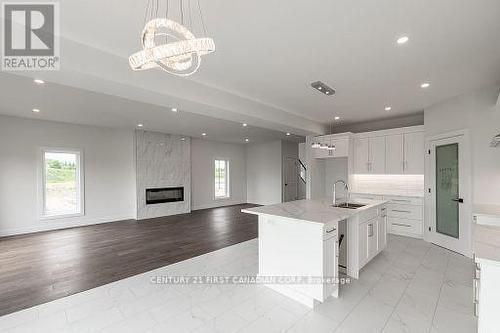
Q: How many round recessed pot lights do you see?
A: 12